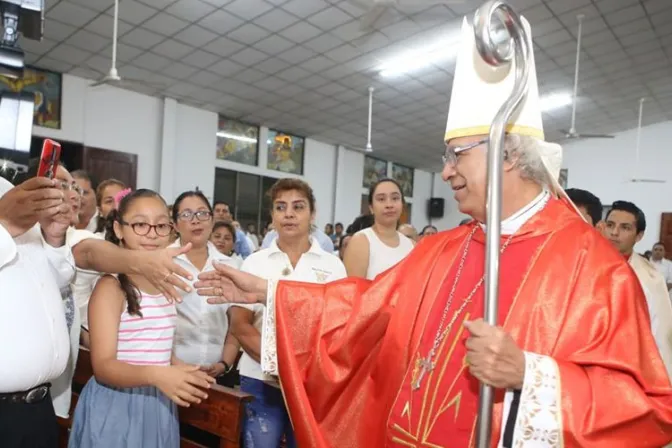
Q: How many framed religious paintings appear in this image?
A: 5